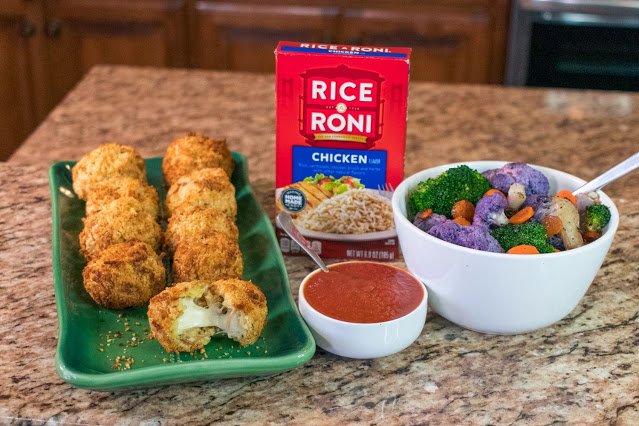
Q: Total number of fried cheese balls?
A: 9